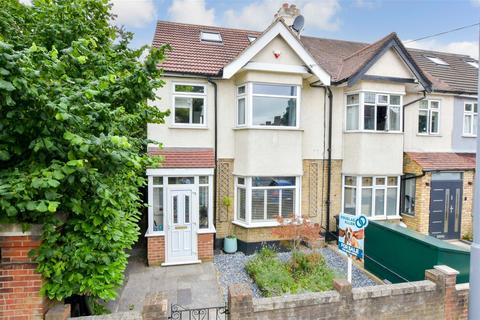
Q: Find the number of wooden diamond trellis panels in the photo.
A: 2